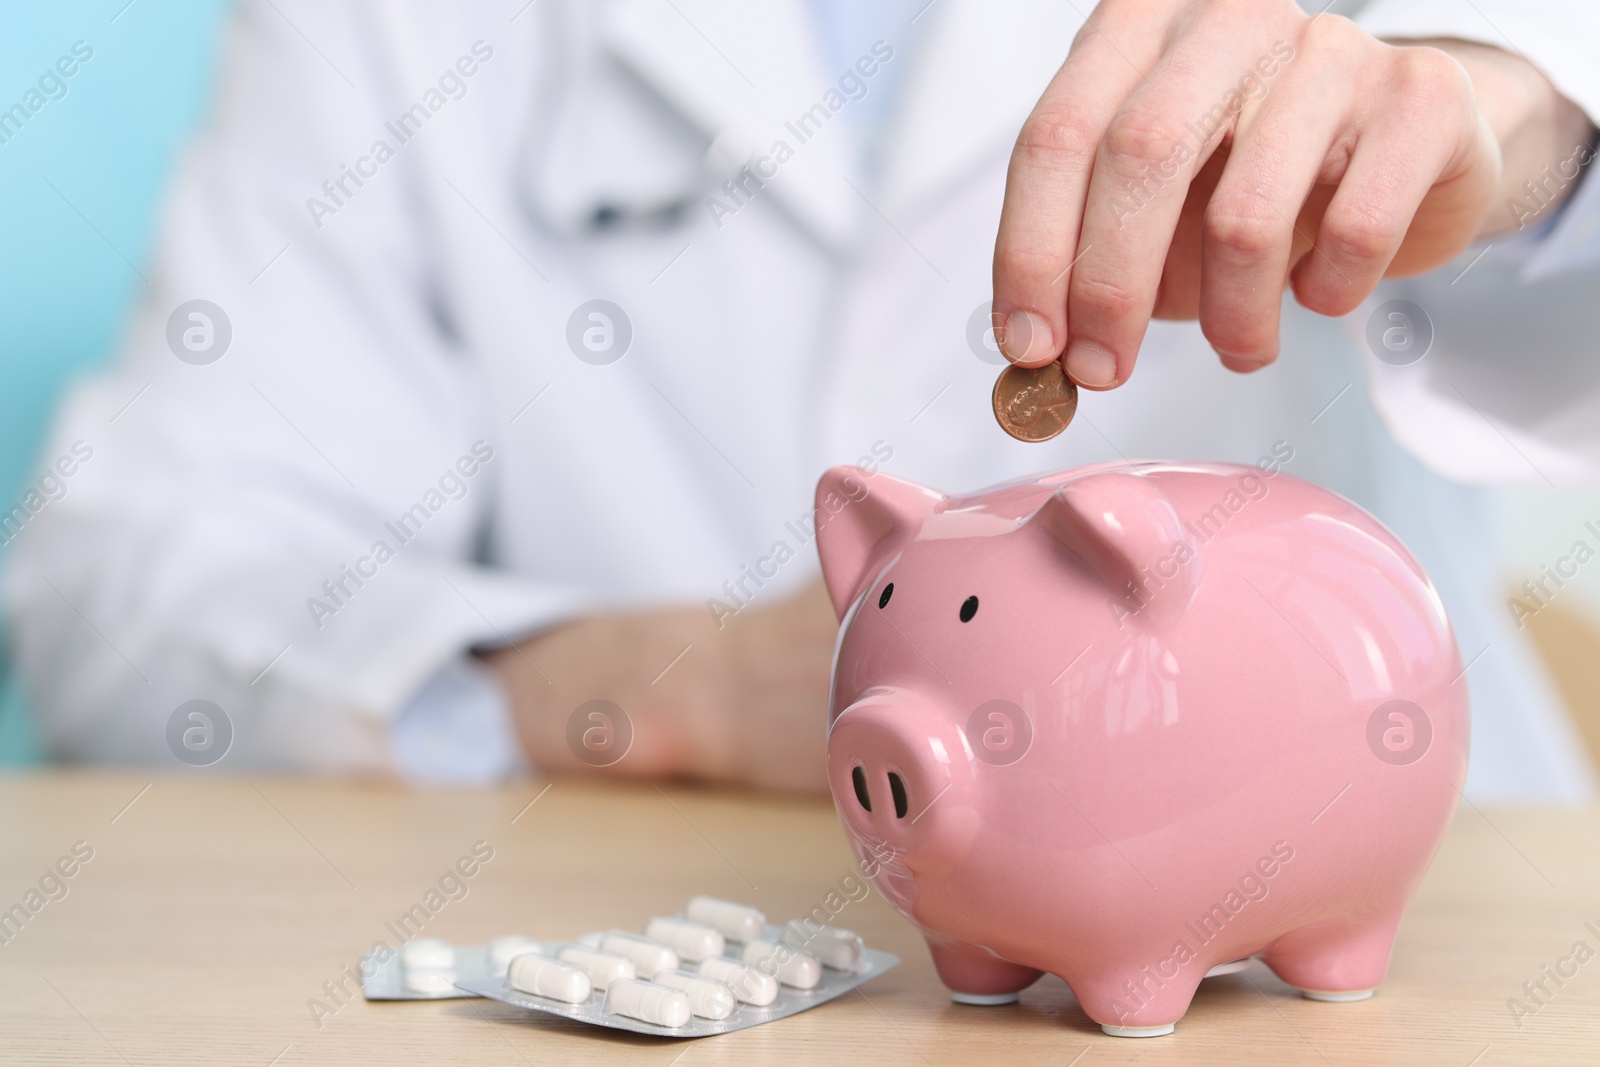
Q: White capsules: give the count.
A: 10